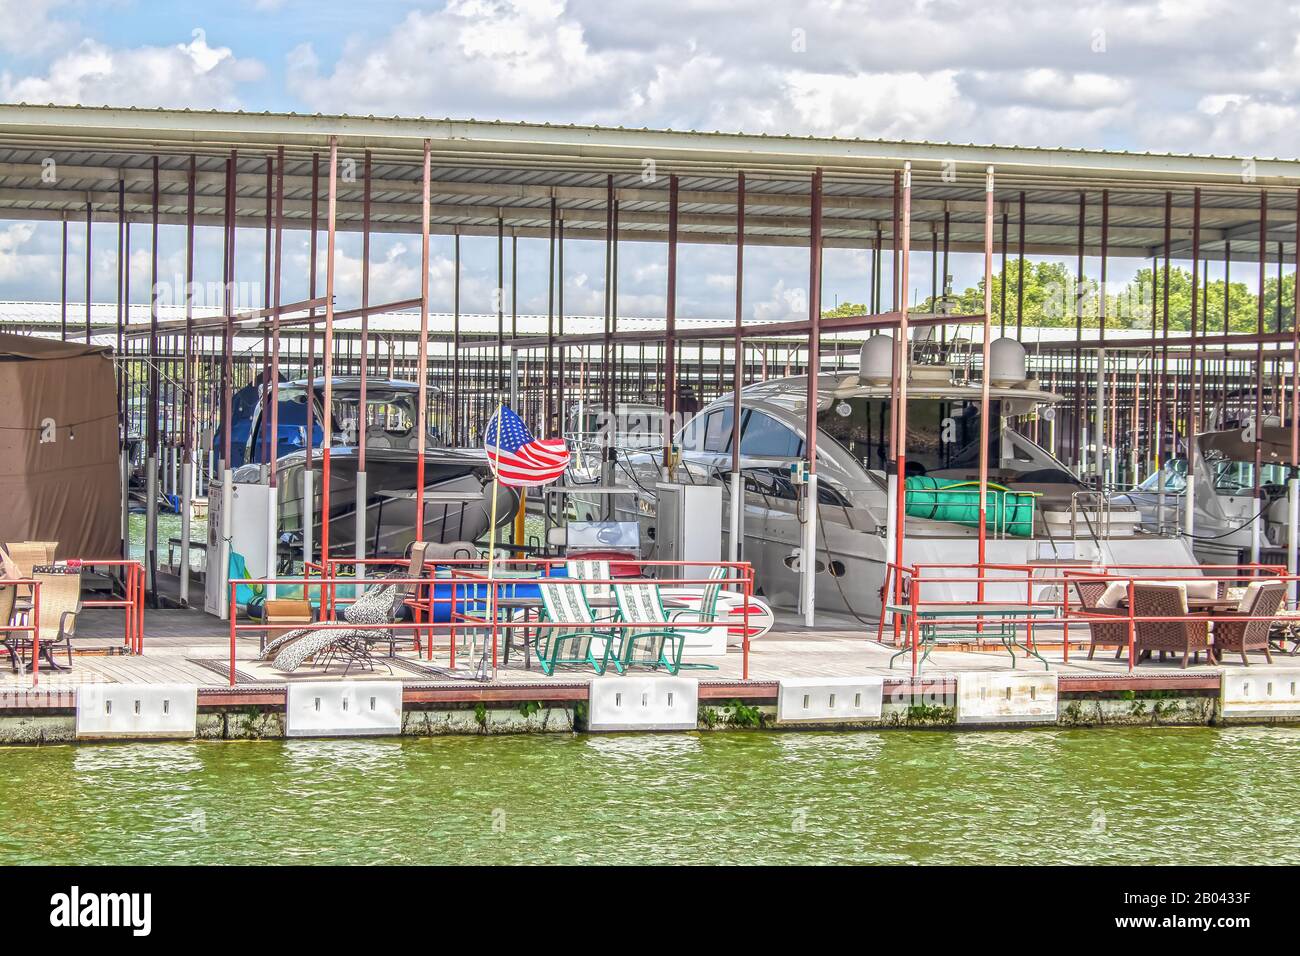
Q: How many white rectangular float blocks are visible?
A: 6